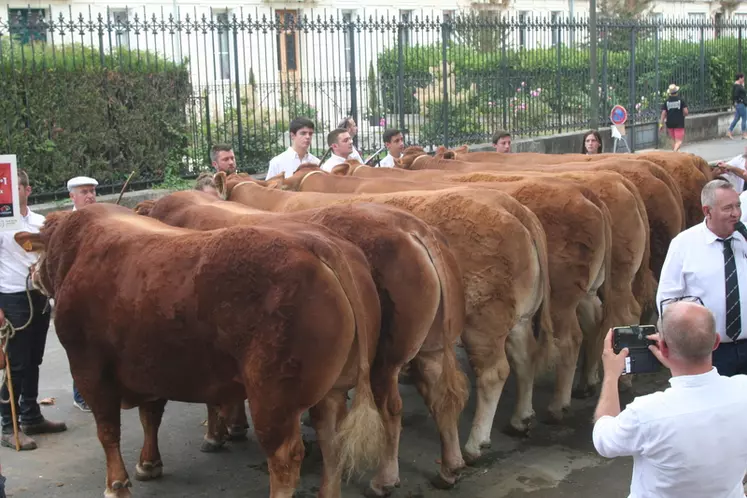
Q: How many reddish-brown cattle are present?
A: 7